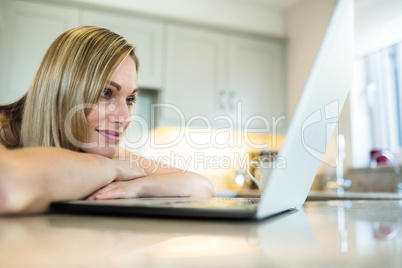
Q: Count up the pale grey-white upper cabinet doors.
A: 4